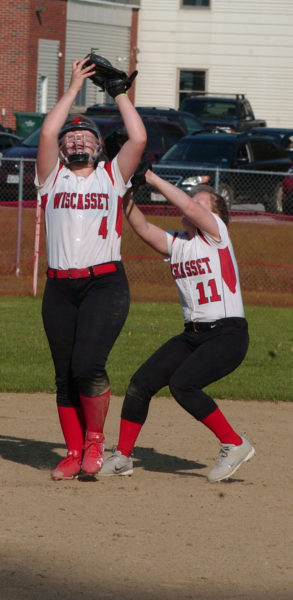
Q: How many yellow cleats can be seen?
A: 0